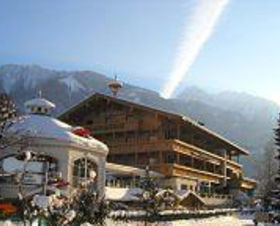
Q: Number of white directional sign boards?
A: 0